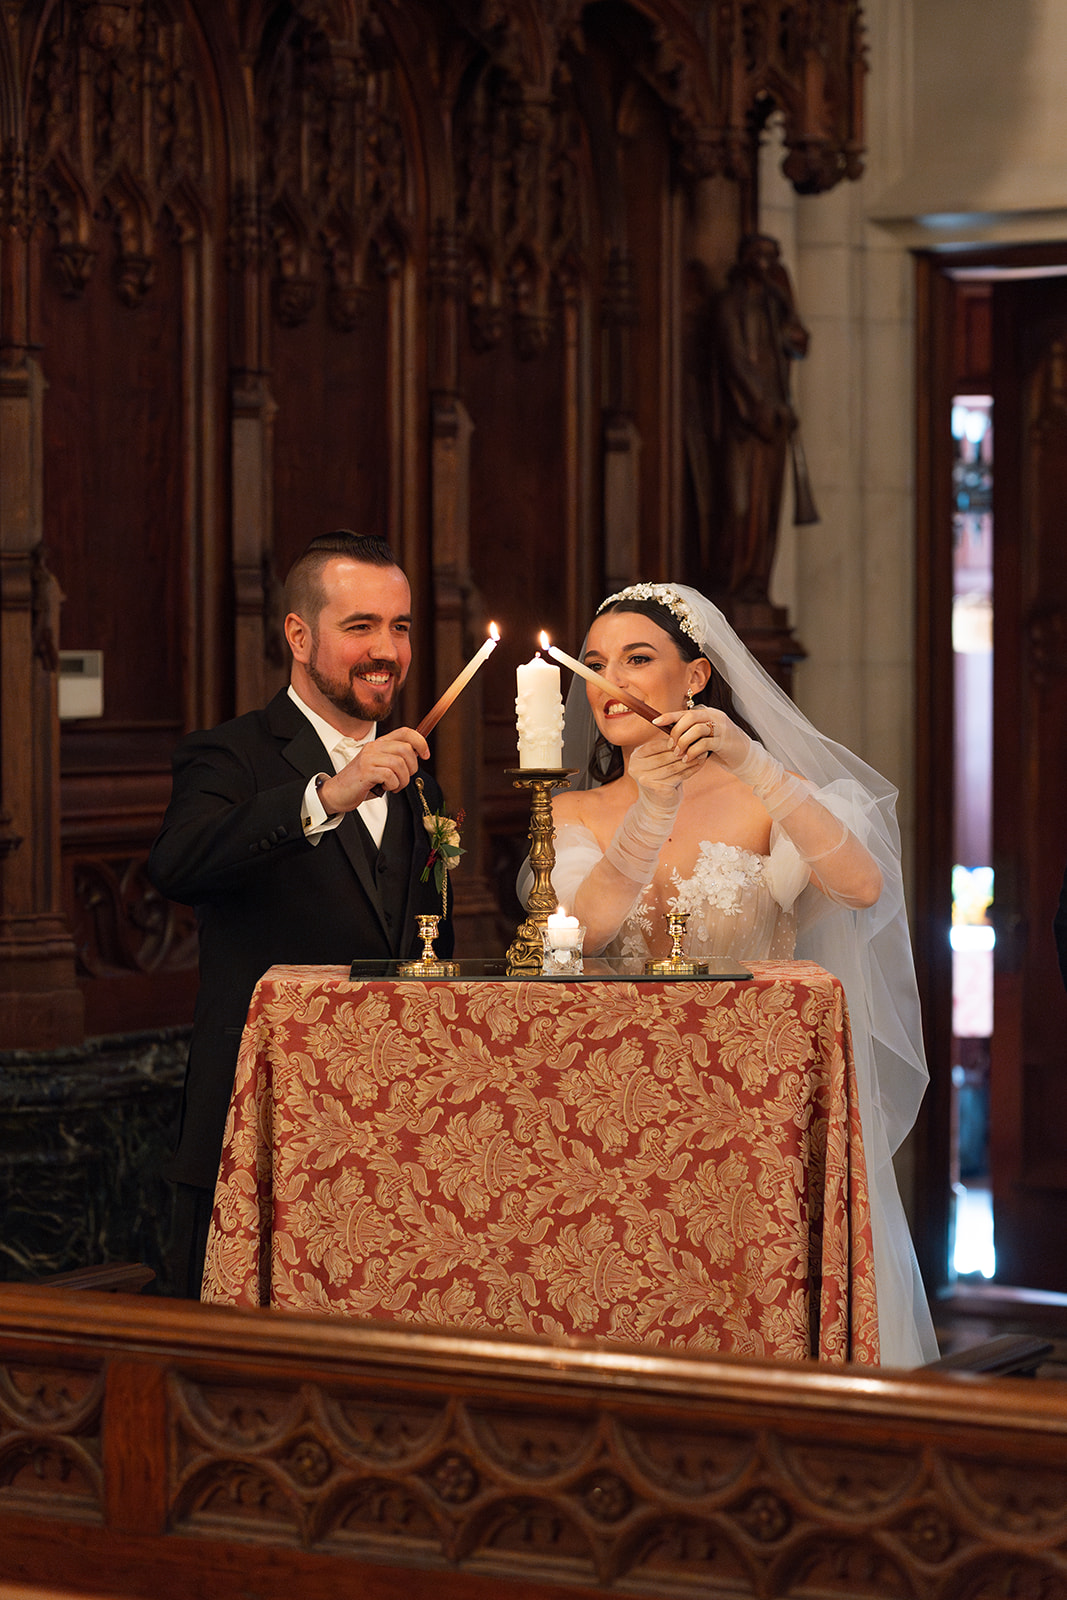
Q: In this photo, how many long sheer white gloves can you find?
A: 2